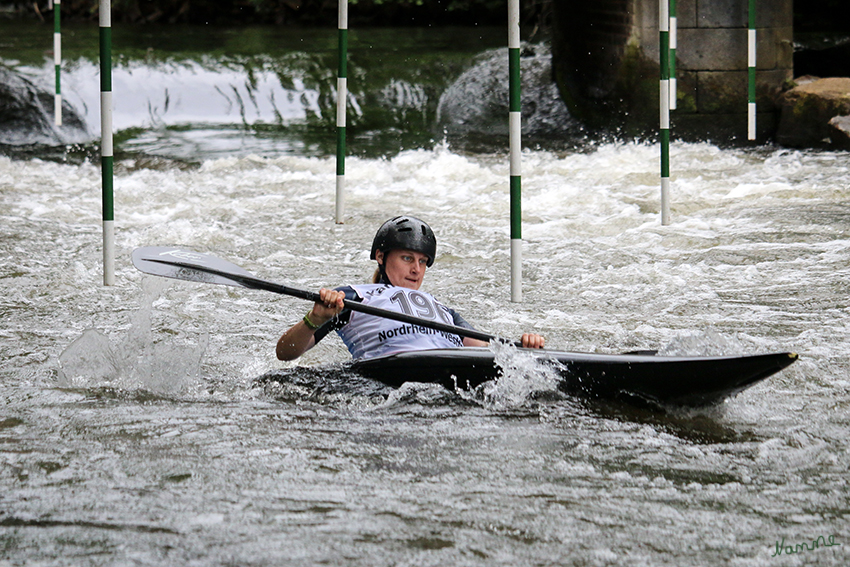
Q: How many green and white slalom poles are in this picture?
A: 7